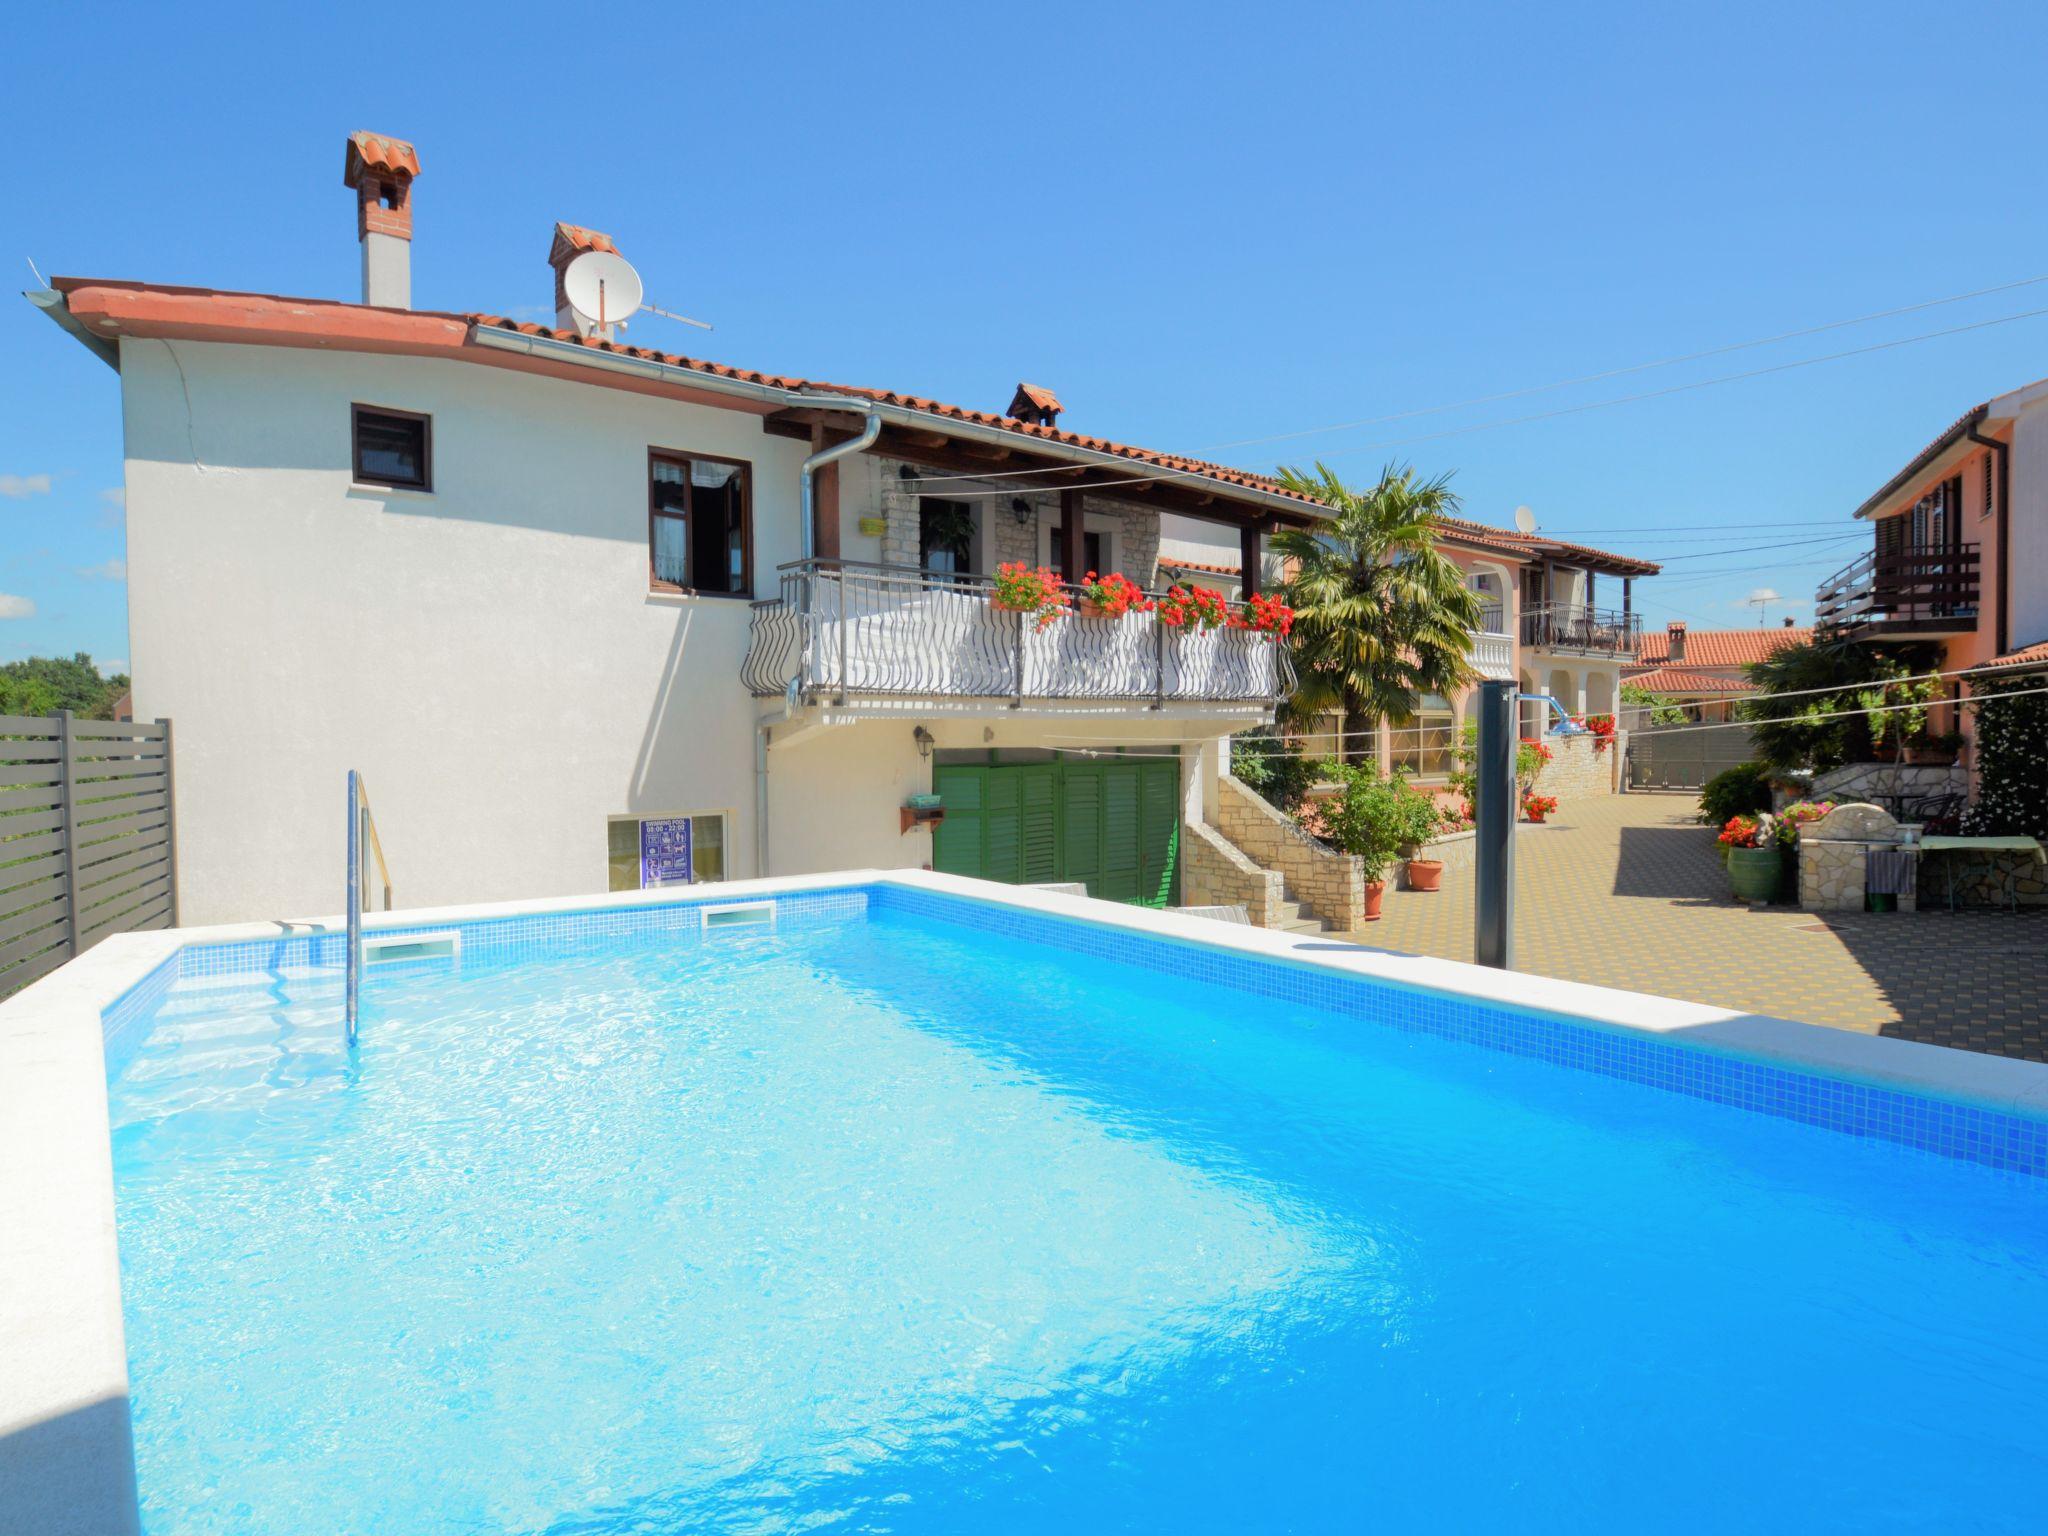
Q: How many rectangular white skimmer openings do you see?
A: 2